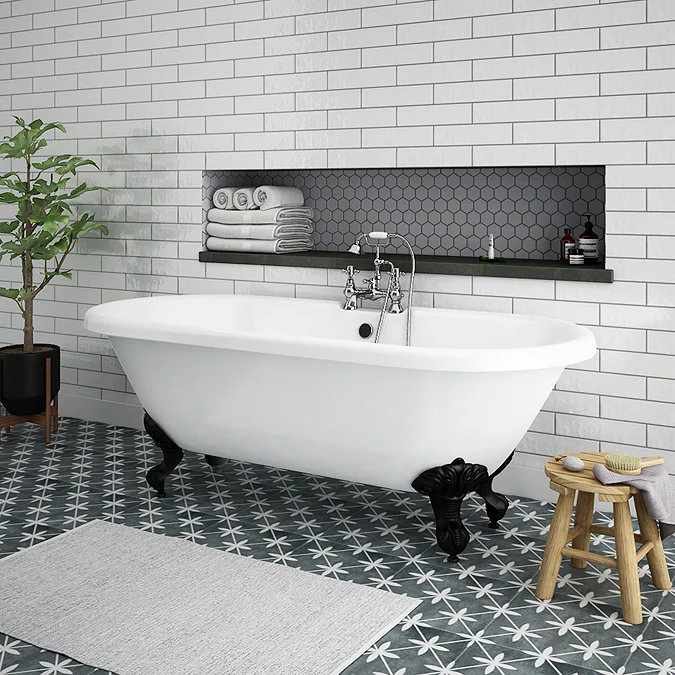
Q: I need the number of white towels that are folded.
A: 3